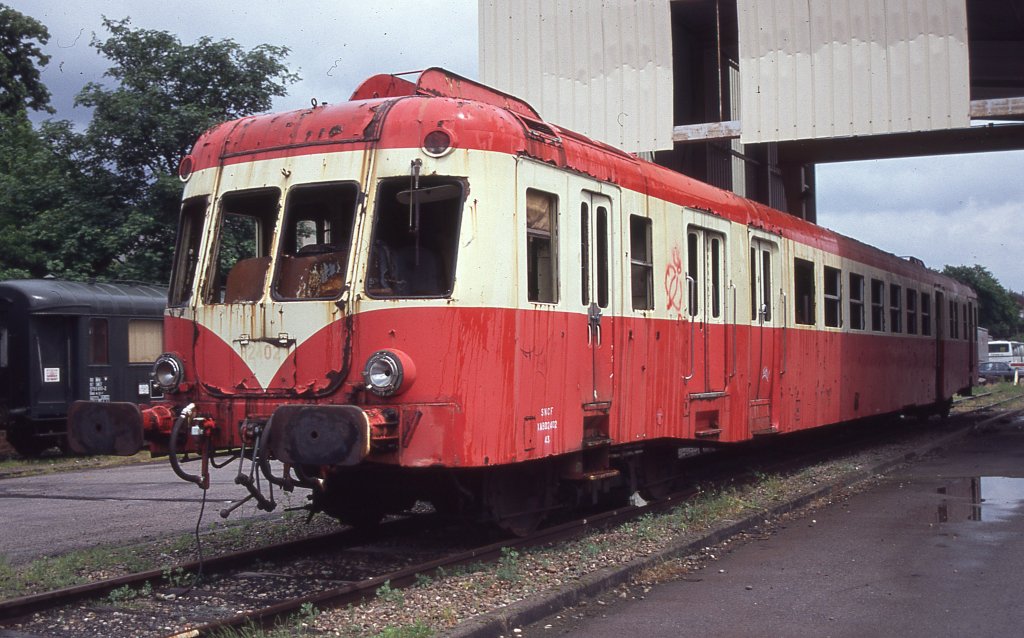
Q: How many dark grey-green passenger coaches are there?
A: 1